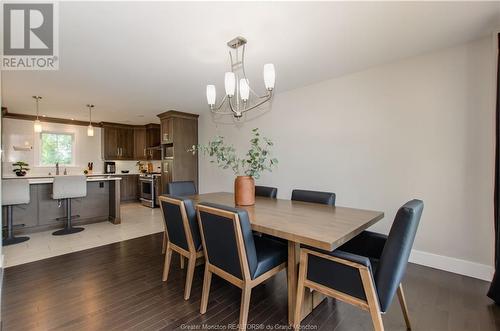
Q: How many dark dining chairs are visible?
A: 6